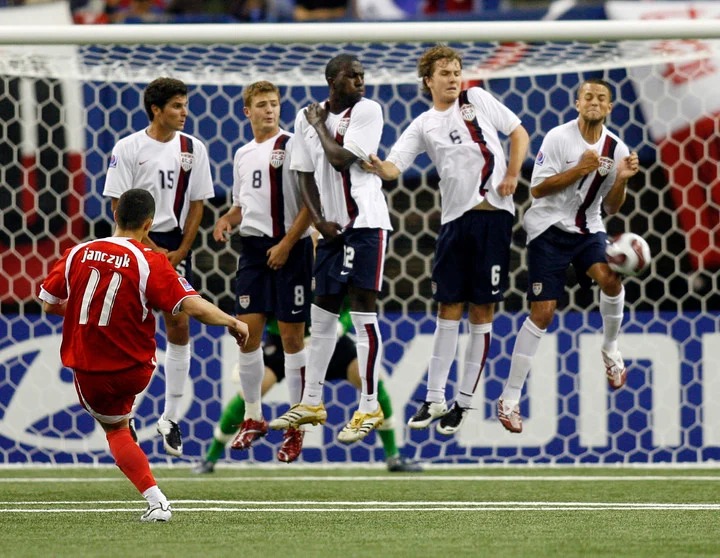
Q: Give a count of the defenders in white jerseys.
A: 5